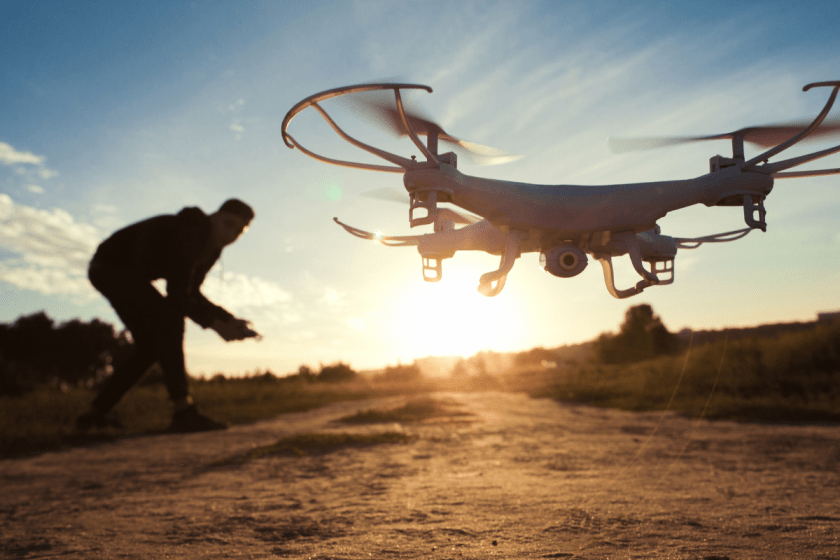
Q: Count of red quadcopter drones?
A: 0